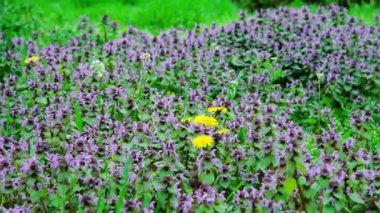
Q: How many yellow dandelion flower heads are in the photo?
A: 6